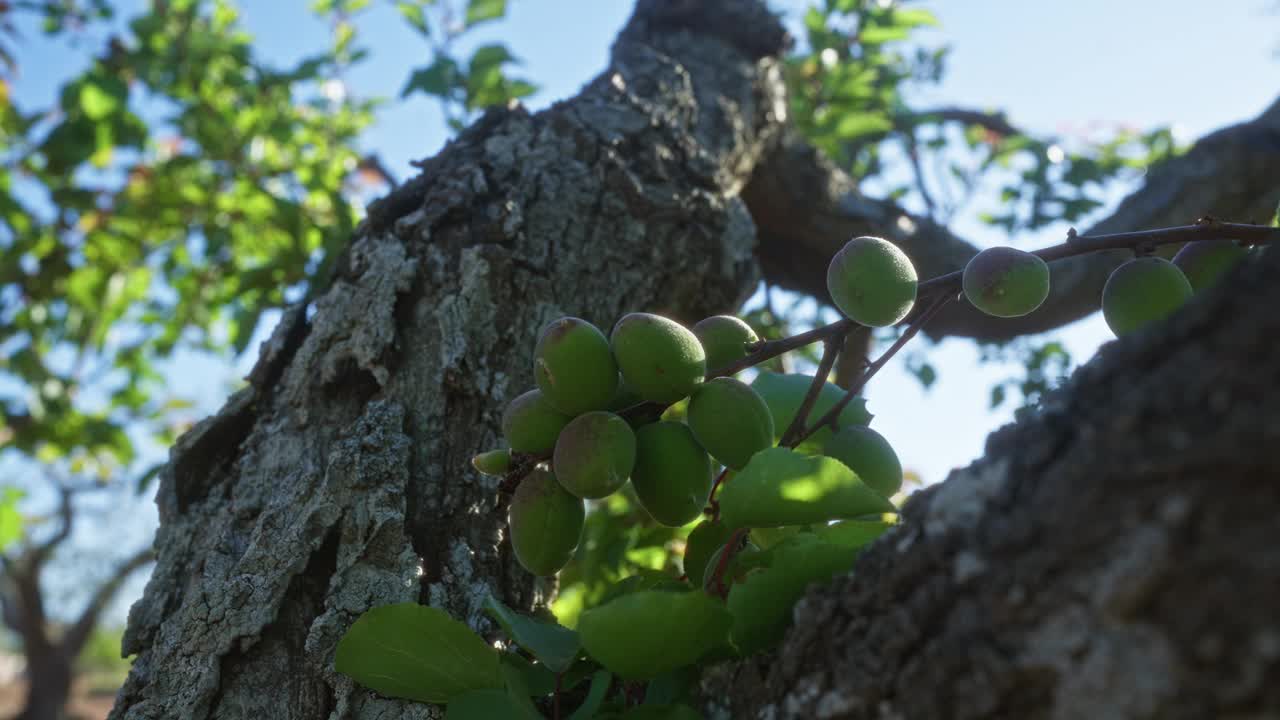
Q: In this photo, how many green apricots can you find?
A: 13